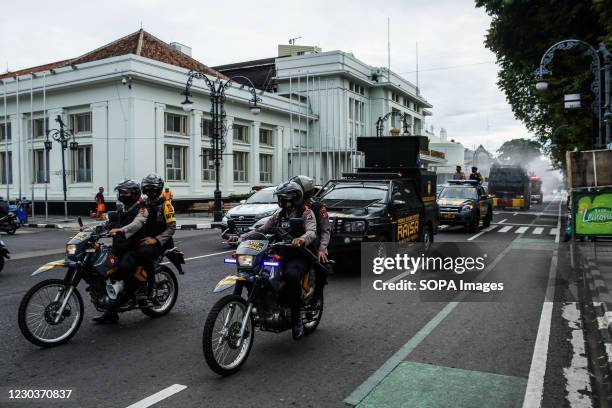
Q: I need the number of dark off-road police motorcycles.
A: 2